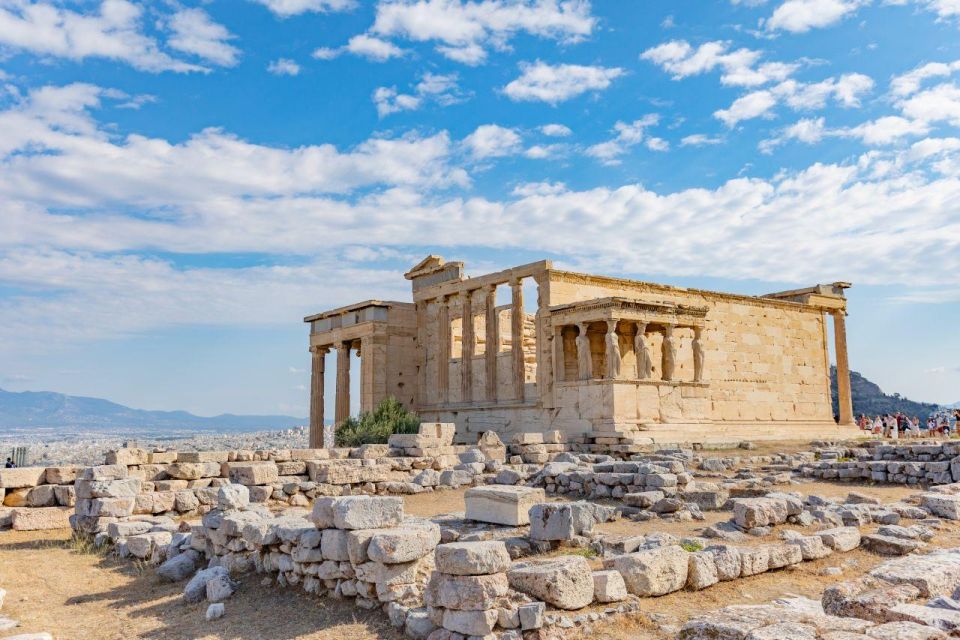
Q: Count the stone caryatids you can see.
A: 5